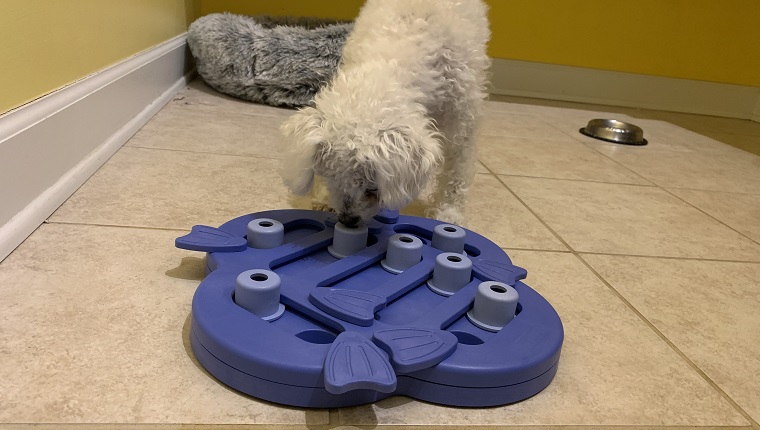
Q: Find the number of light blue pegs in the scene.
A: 7